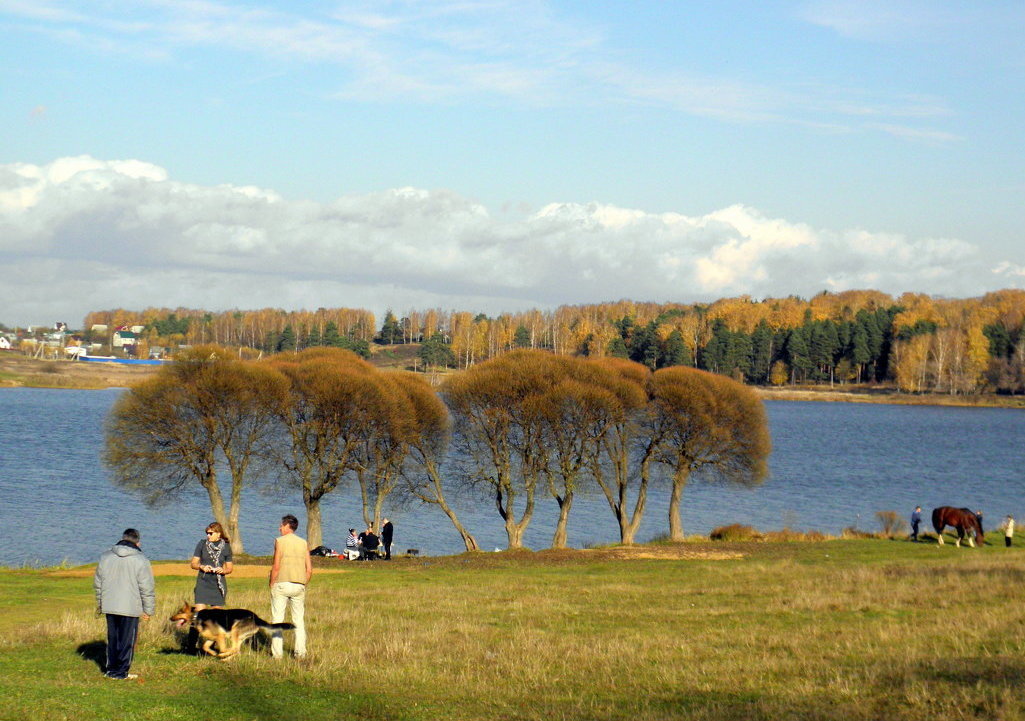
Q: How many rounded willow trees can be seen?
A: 8